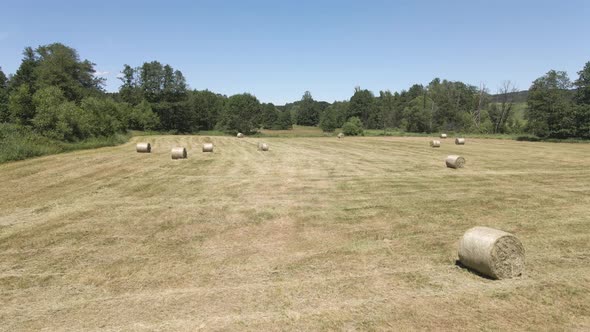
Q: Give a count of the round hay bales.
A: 11